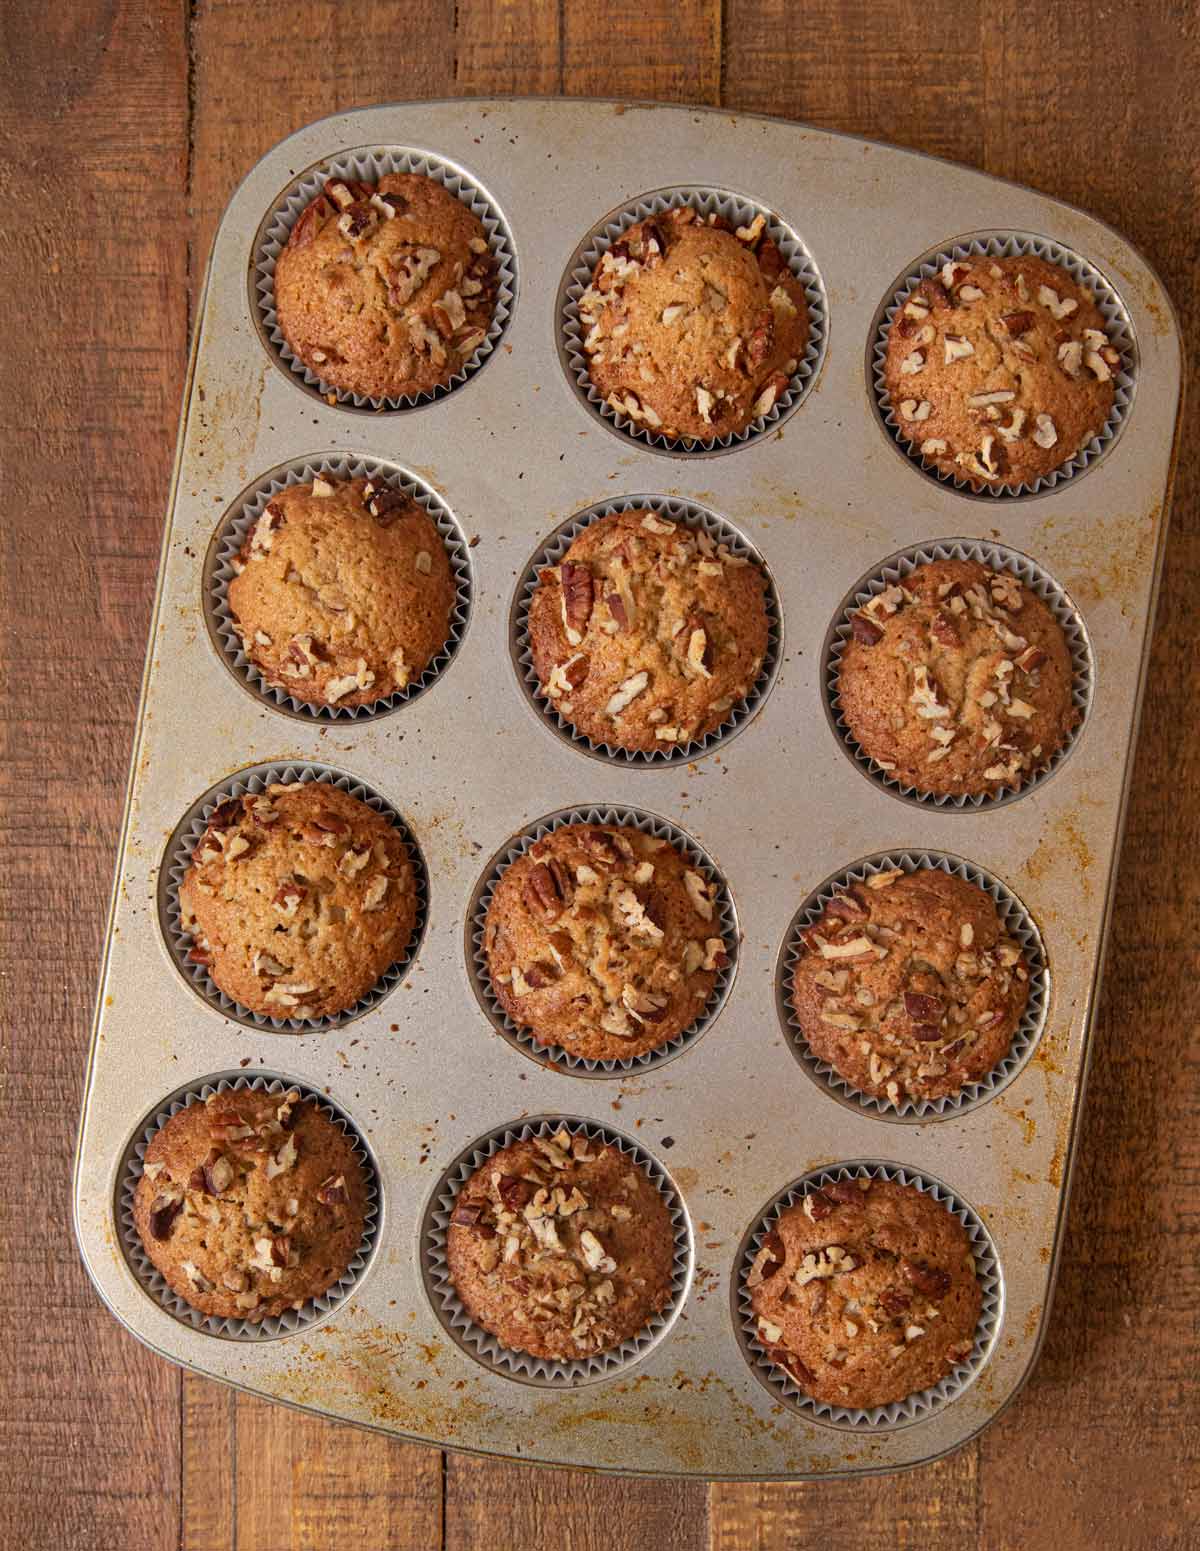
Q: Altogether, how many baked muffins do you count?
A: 12